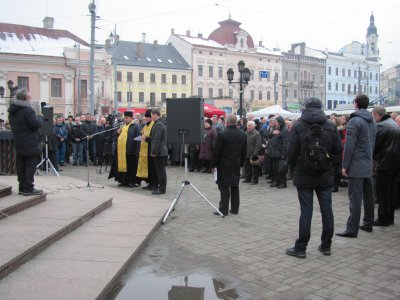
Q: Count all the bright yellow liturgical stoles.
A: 2